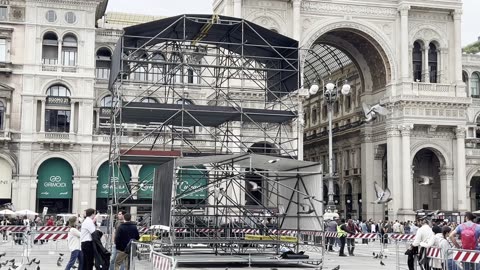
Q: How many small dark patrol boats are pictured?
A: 0